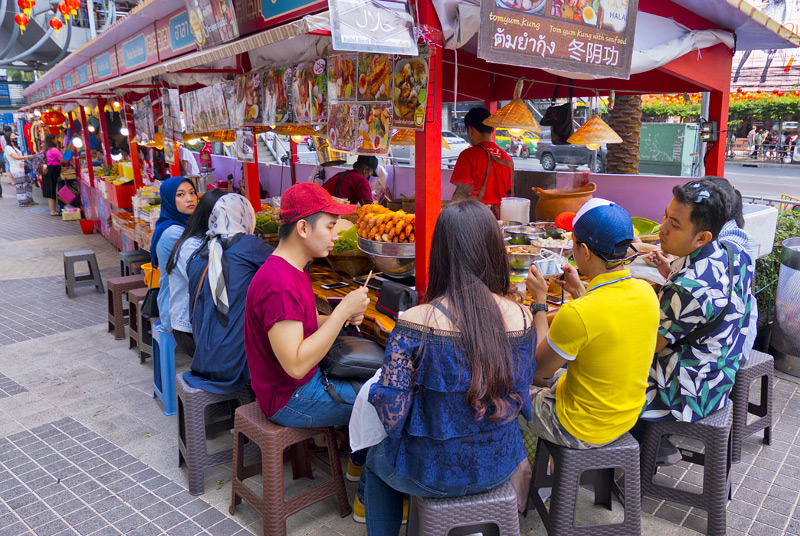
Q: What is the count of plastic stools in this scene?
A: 14